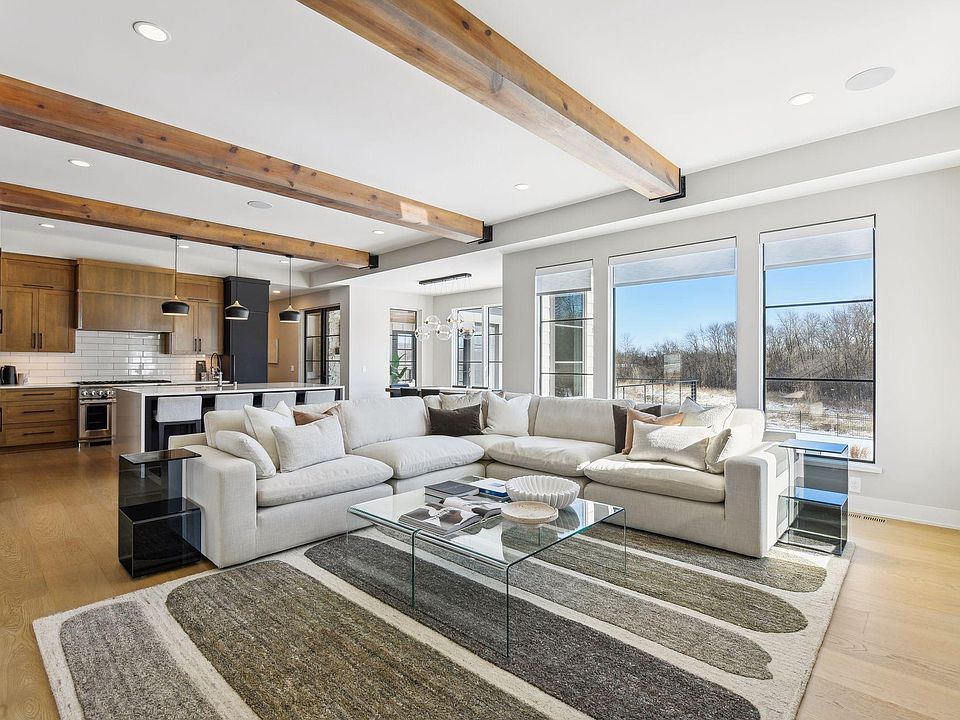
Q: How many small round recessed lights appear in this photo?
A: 9